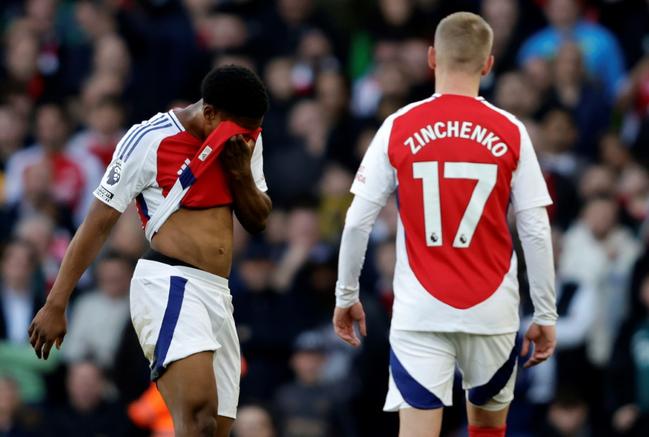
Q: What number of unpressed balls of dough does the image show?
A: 0